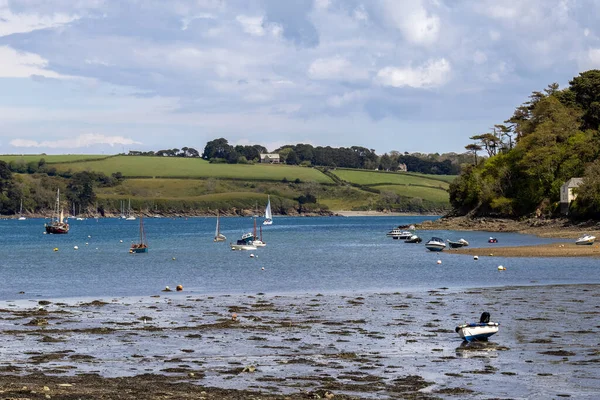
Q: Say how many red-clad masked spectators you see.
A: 0